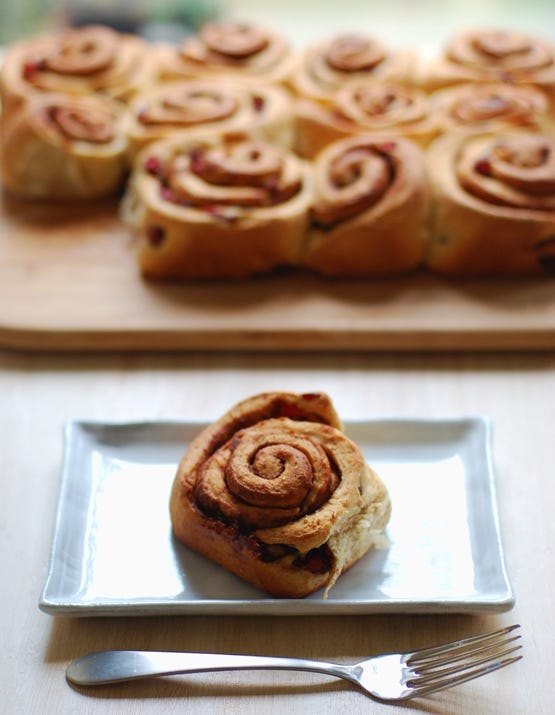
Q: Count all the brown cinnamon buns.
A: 12